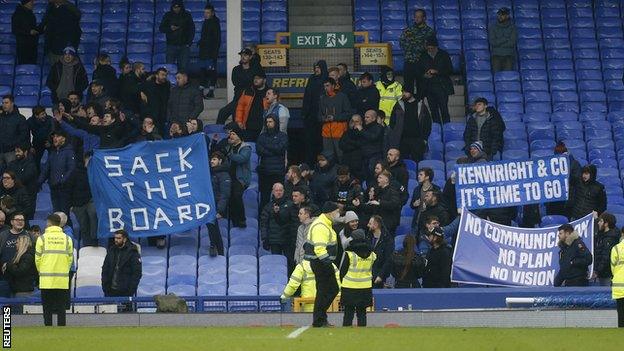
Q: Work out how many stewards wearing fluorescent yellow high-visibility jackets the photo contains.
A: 6